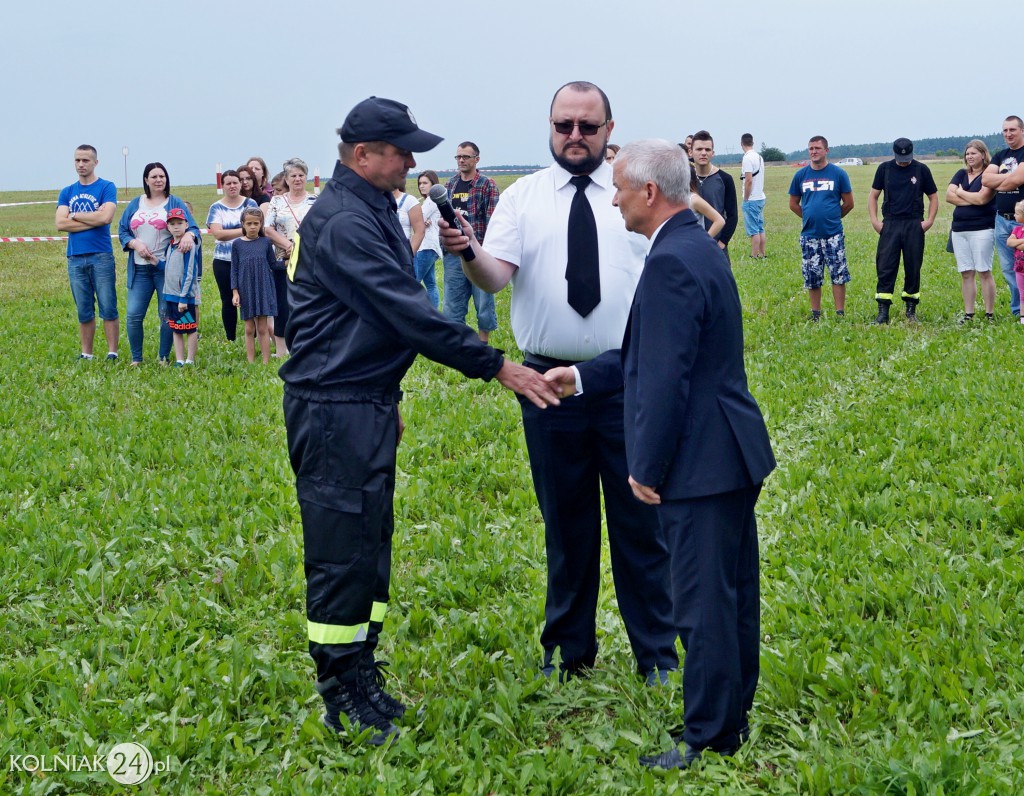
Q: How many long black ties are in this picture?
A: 1